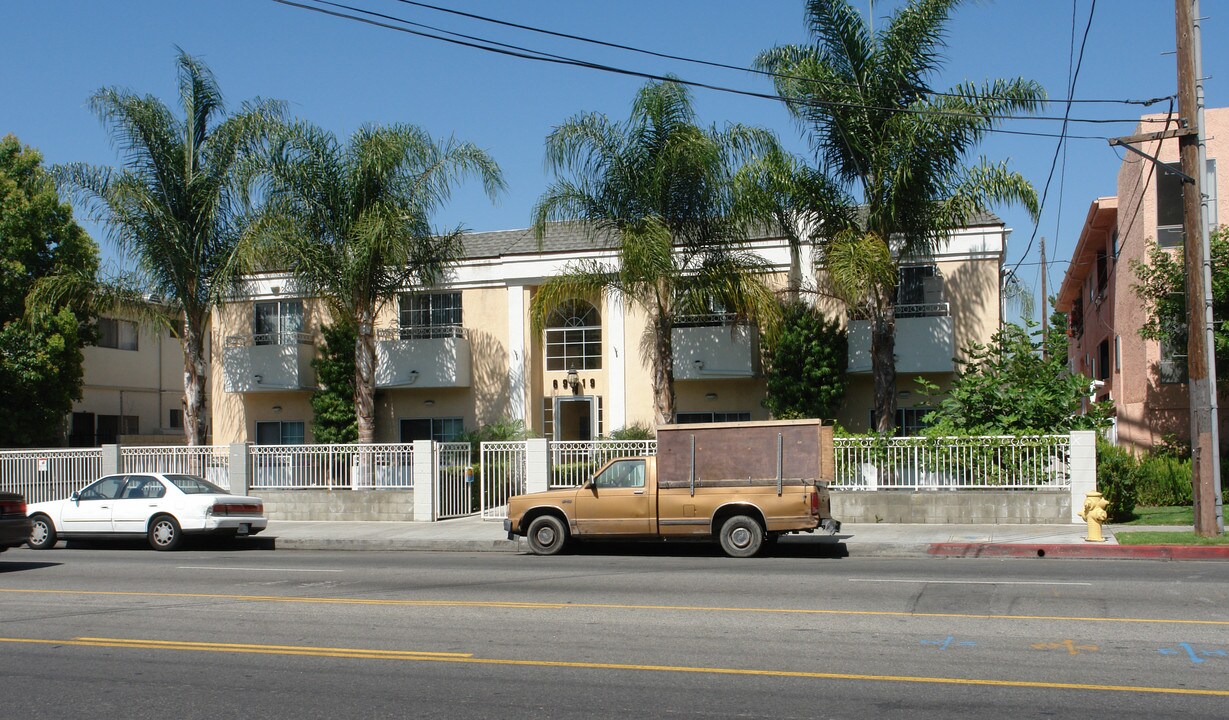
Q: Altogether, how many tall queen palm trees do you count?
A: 4